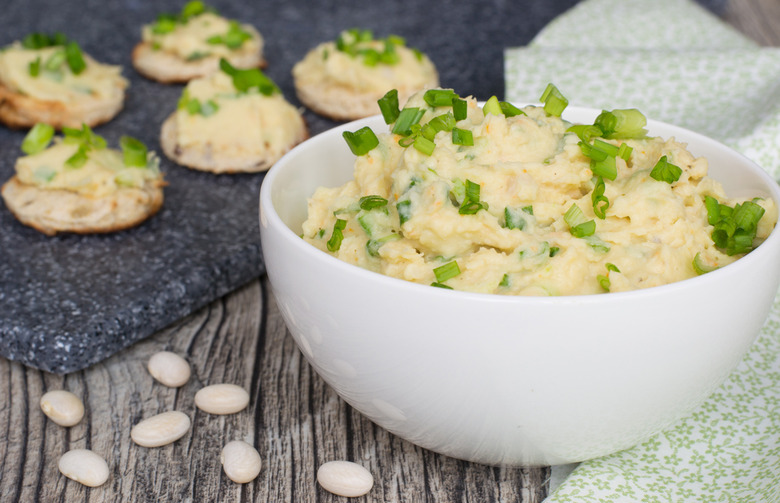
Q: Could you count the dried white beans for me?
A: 7